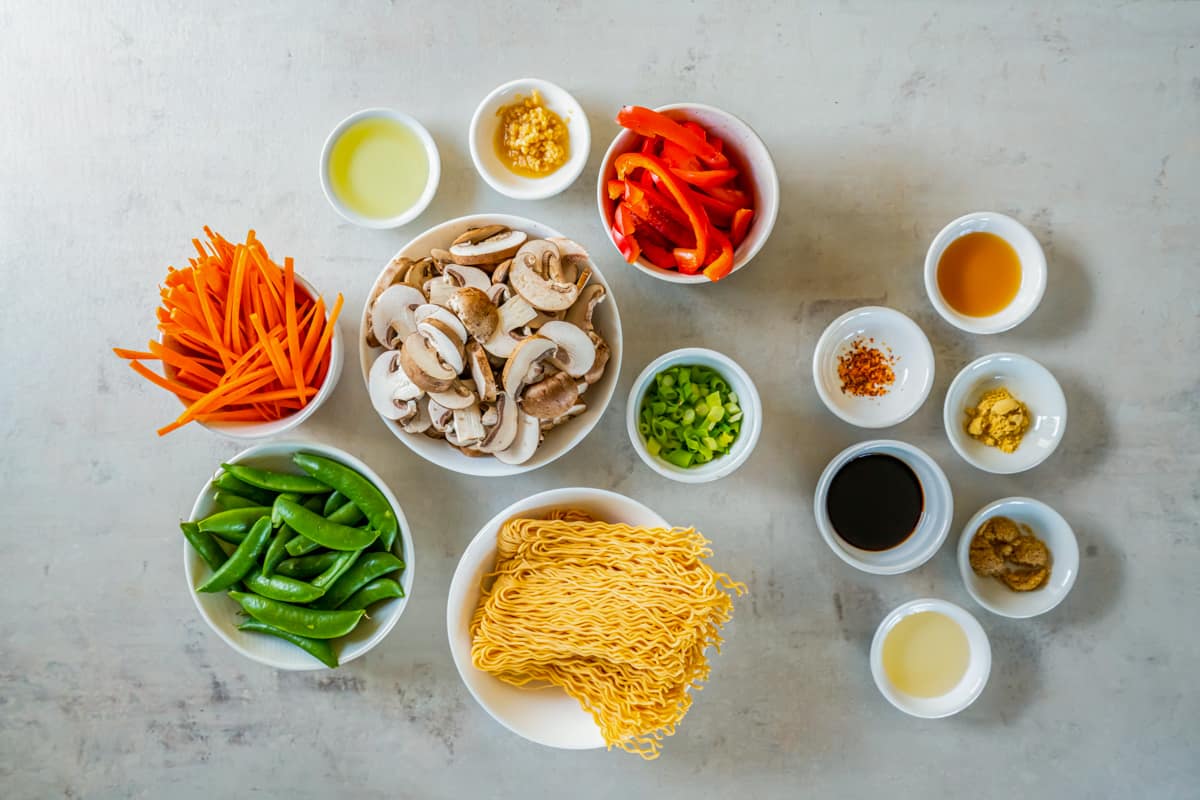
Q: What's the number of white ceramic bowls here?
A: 14